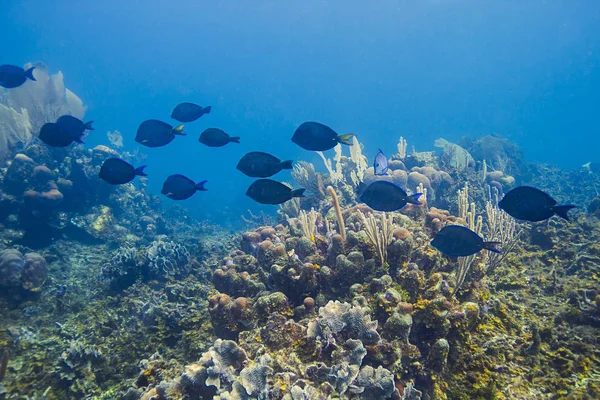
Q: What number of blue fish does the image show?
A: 15